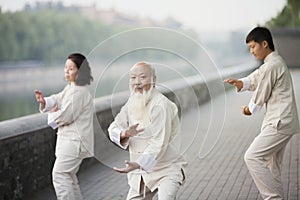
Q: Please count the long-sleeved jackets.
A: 3